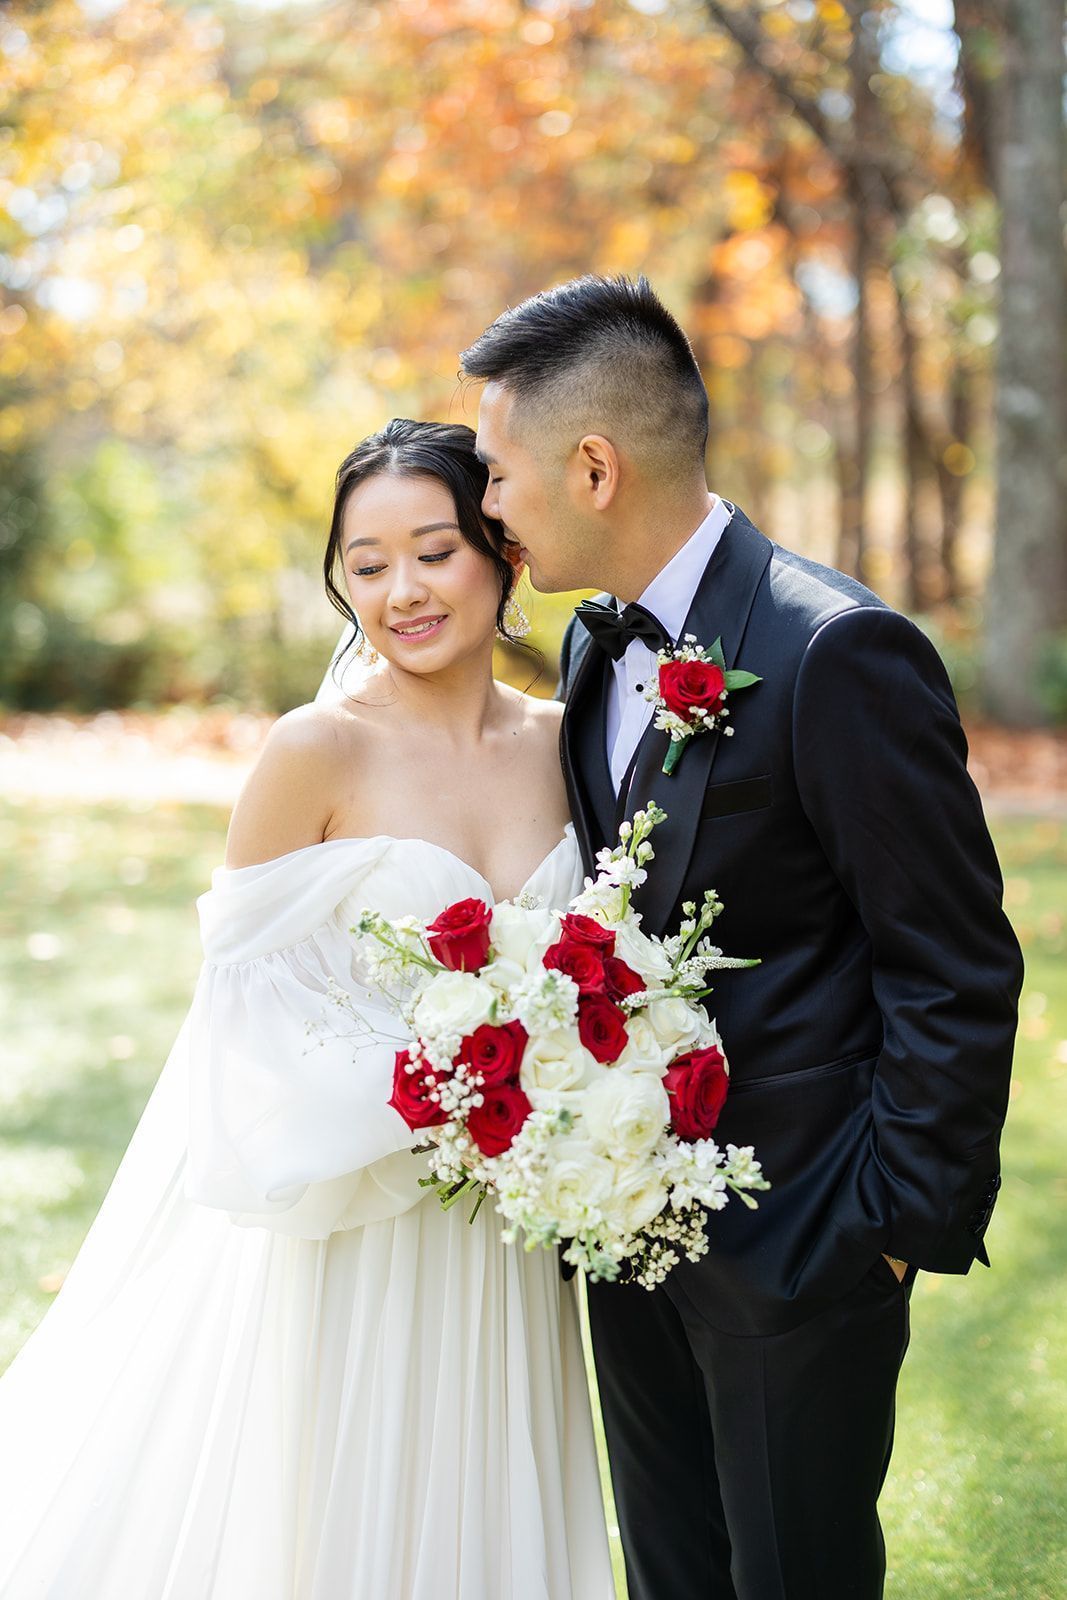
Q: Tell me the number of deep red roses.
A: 10